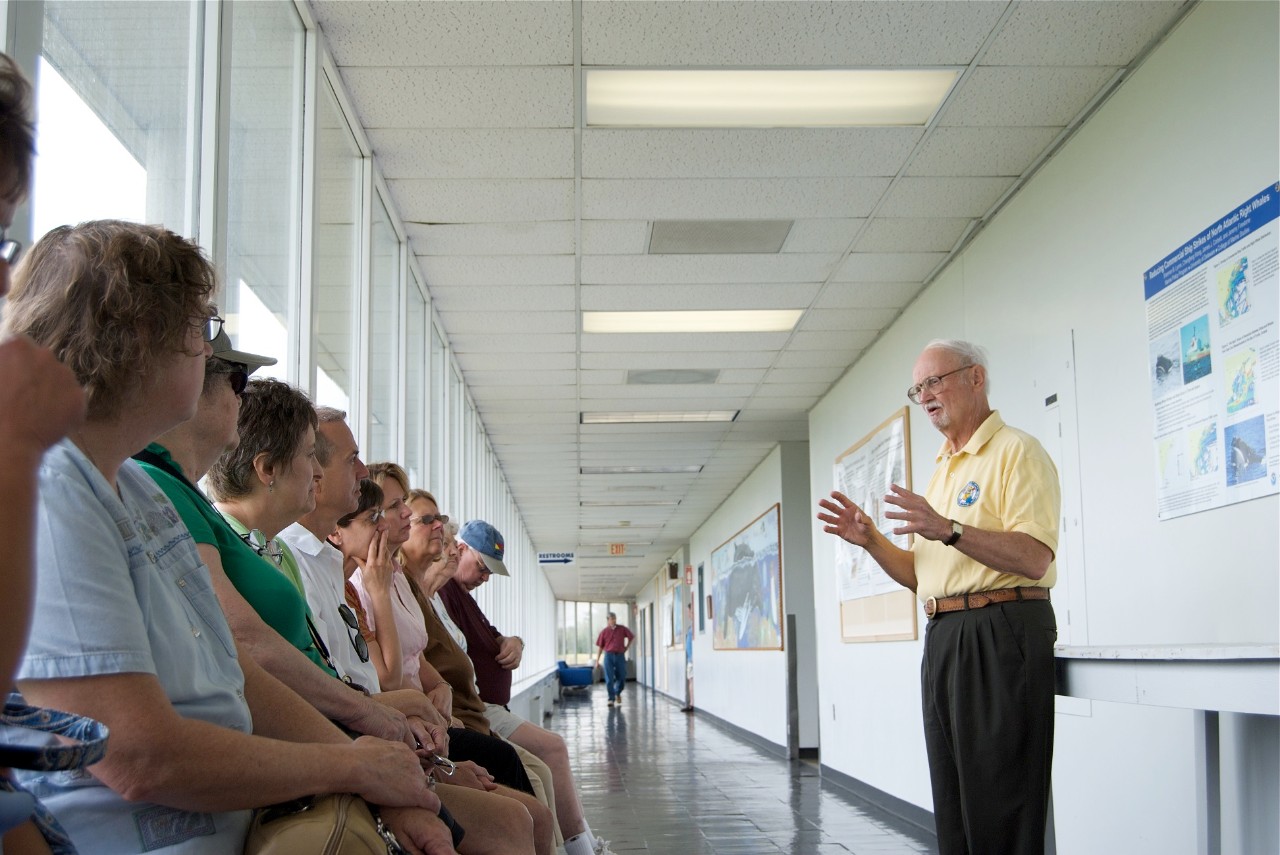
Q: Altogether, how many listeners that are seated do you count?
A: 10